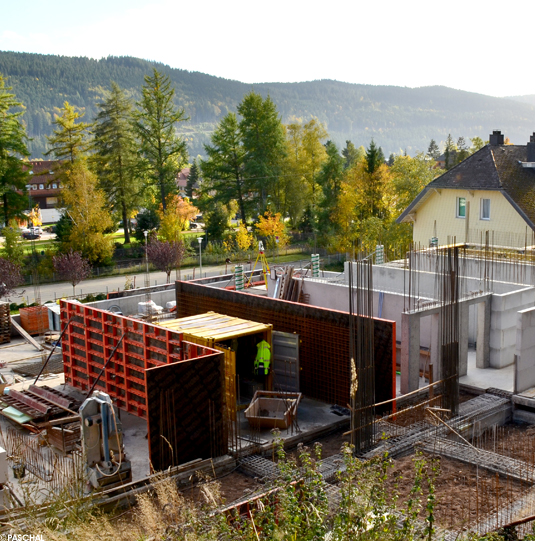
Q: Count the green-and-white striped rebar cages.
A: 4